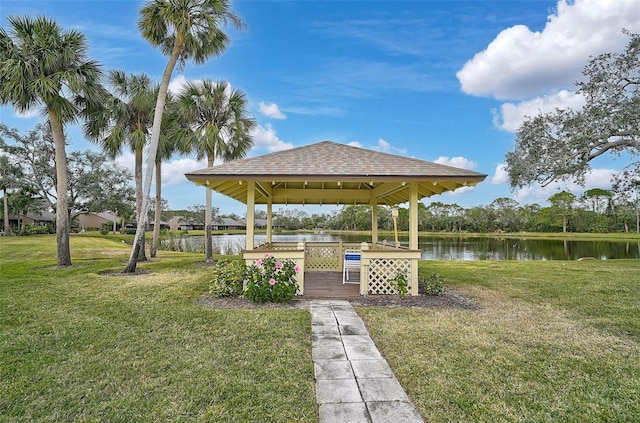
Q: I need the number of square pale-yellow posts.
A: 4